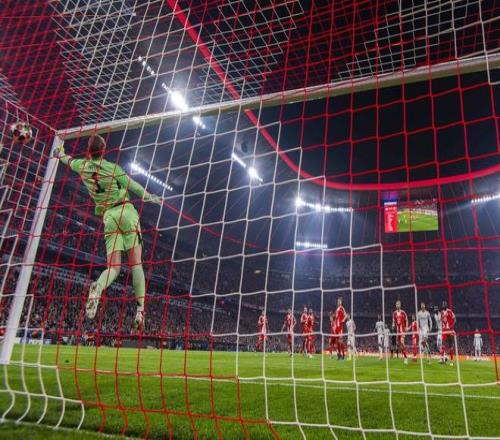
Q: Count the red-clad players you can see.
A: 9